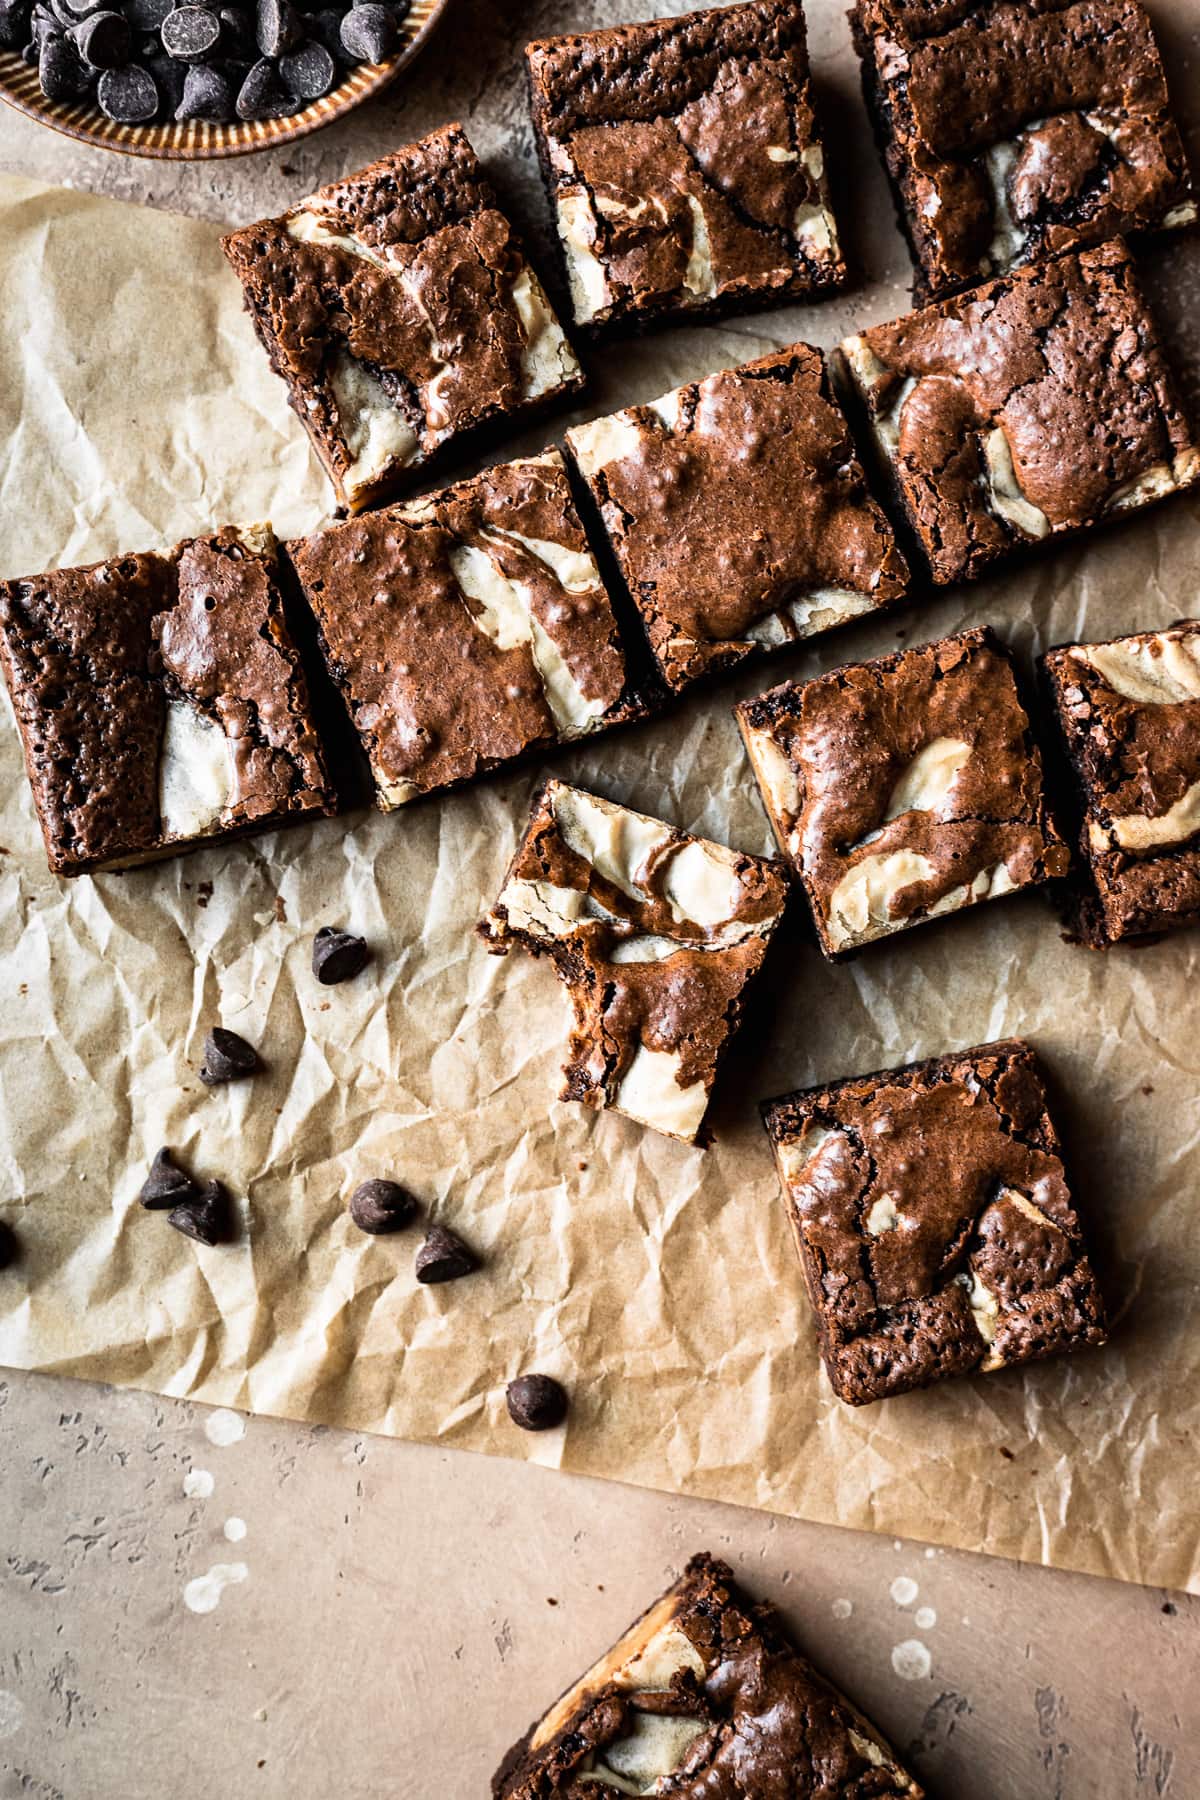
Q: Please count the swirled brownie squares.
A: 12